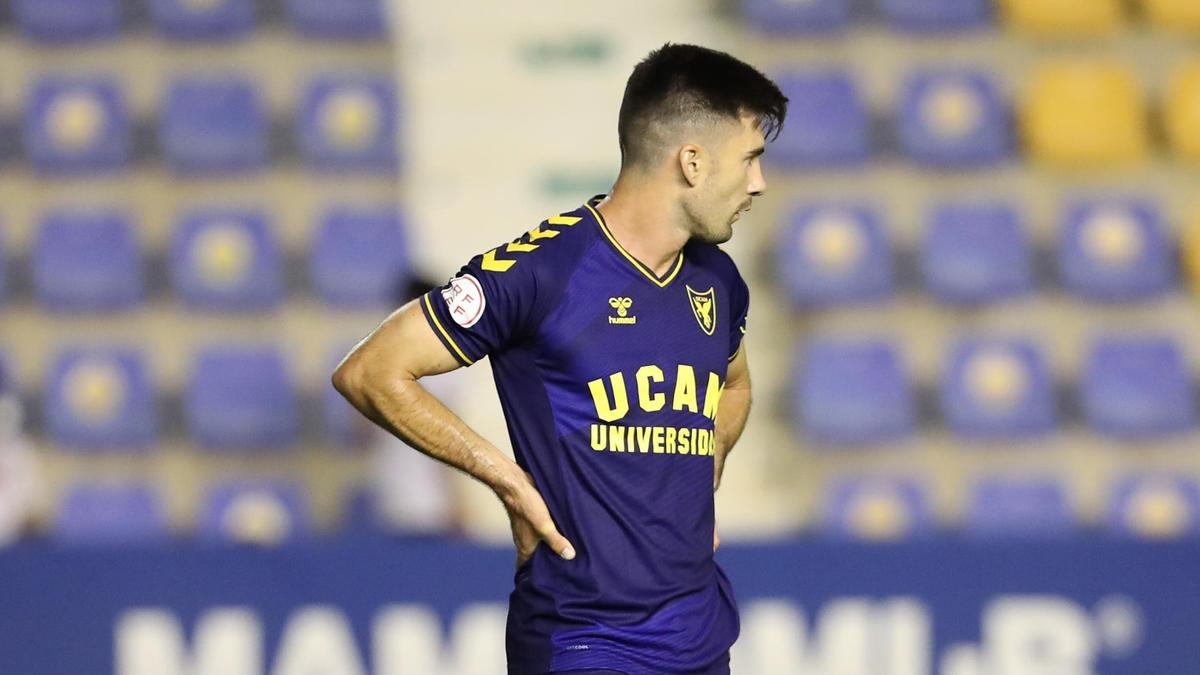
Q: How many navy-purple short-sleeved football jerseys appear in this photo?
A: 1